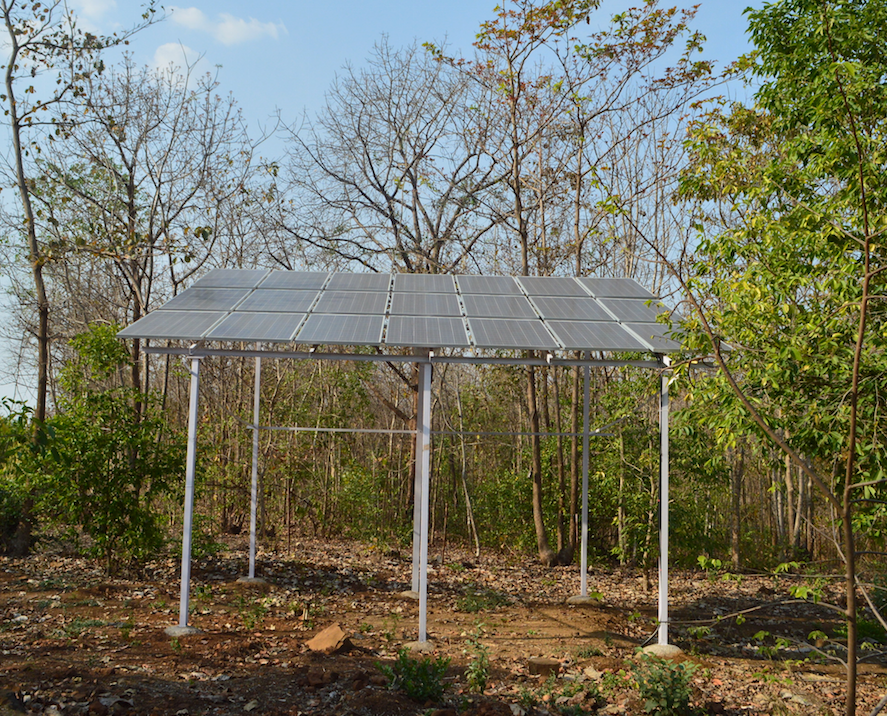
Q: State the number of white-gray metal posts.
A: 6